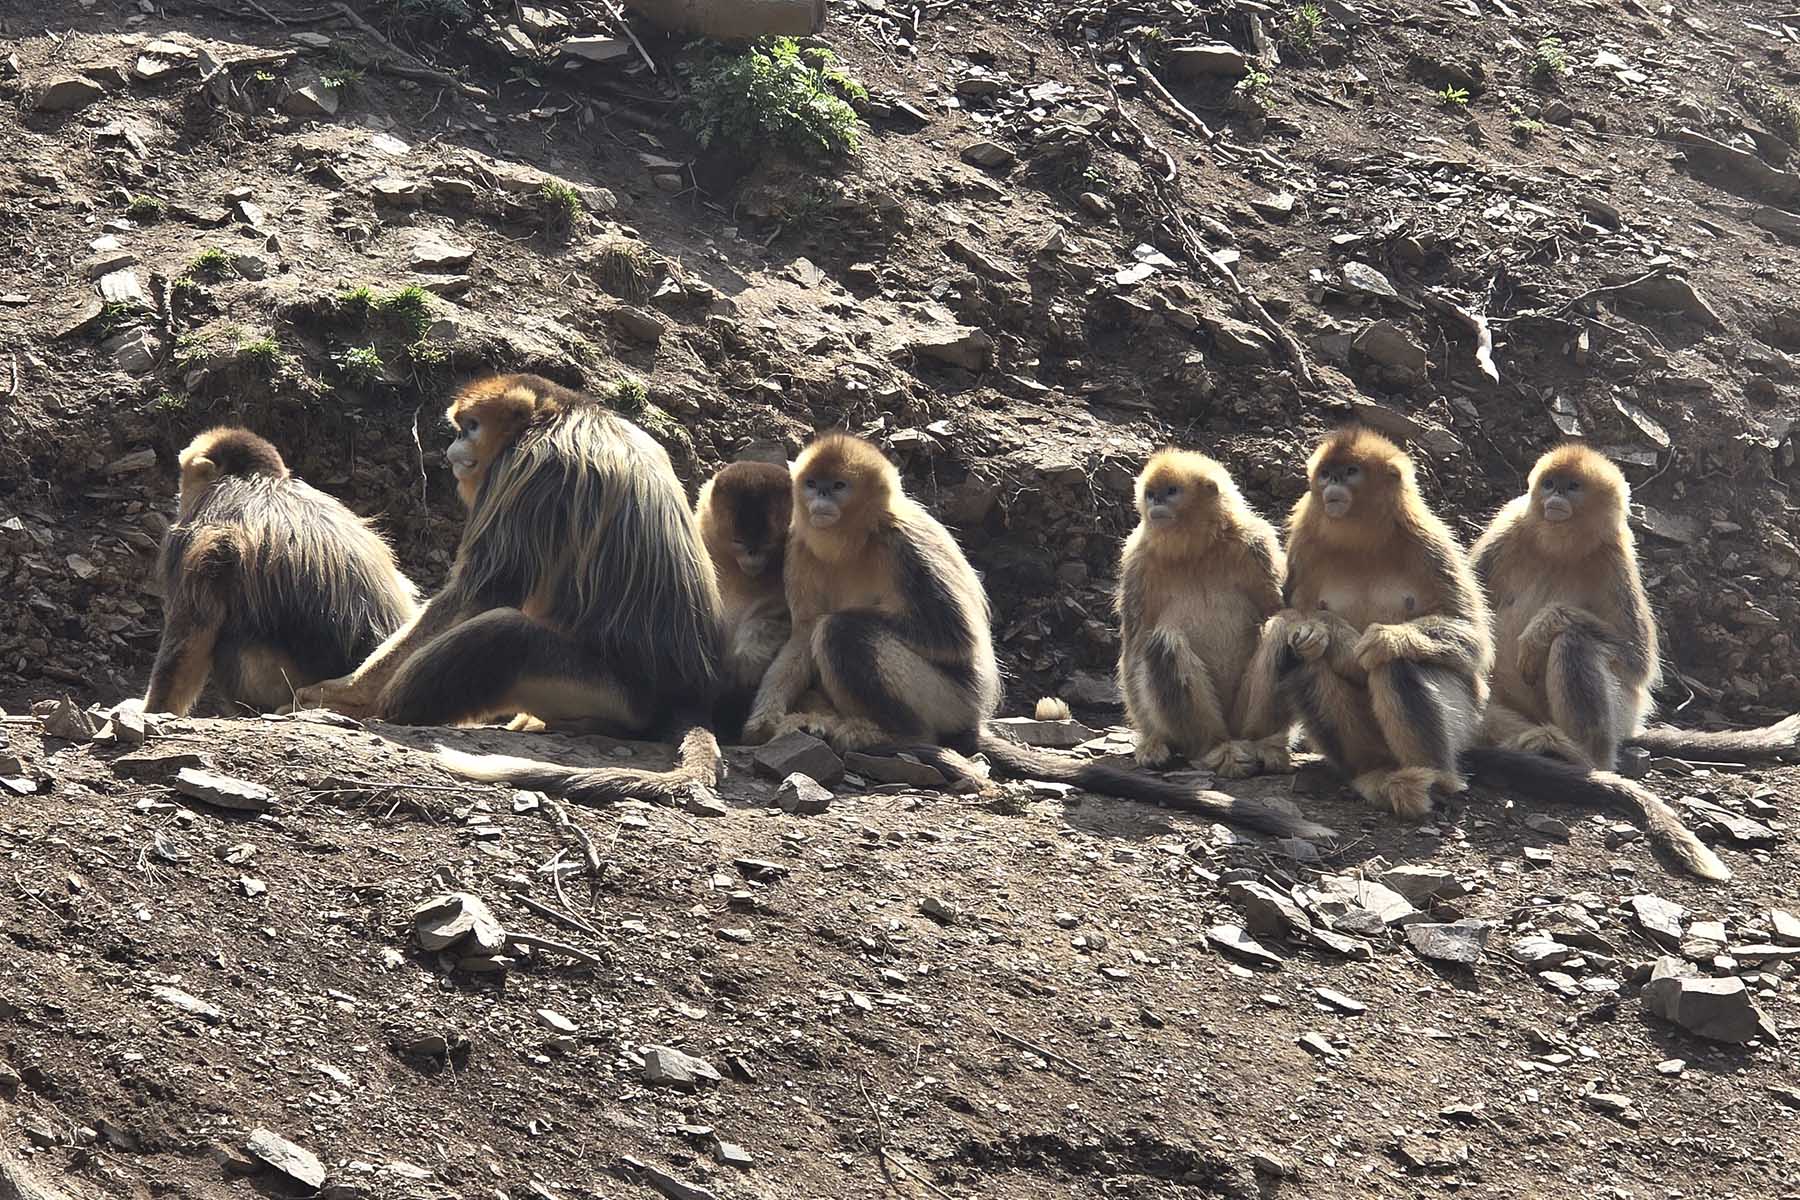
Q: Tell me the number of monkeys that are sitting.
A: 7